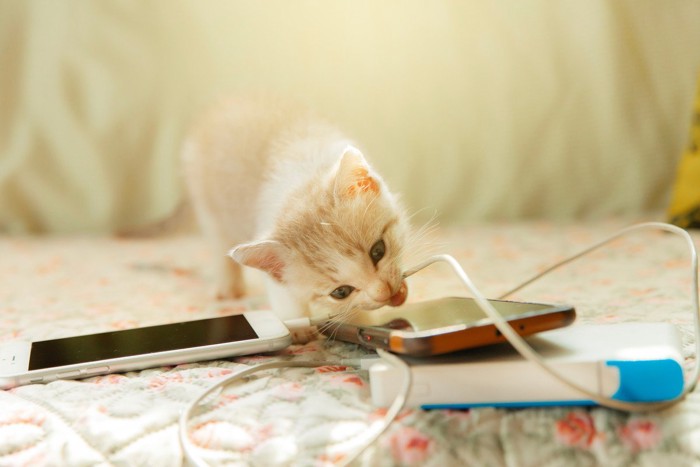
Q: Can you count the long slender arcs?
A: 2